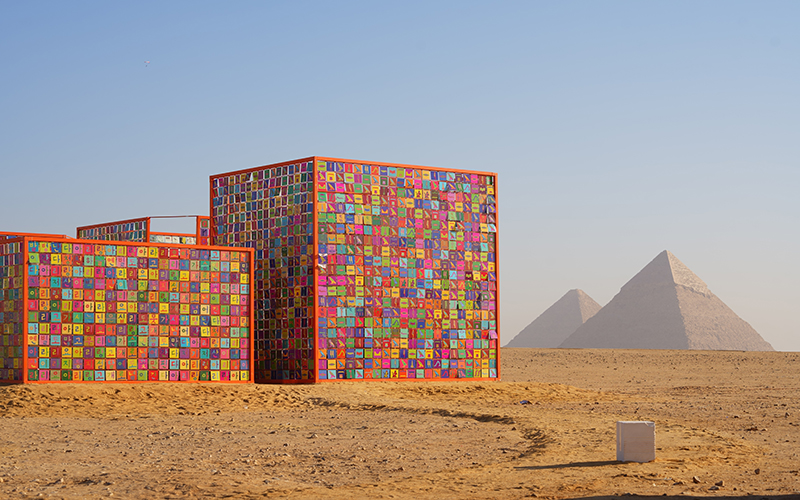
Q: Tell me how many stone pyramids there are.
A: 2